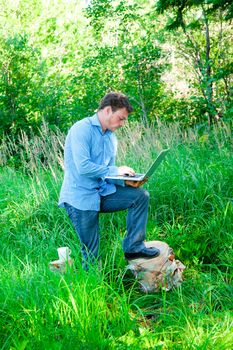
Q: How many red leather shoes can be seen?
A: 0